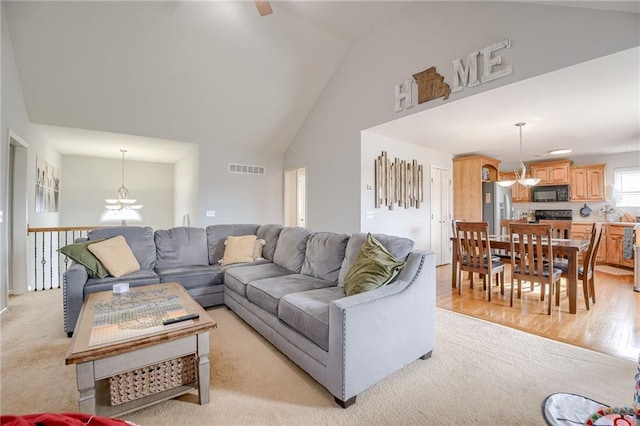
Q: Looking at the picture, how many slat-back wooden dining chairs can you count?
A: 6